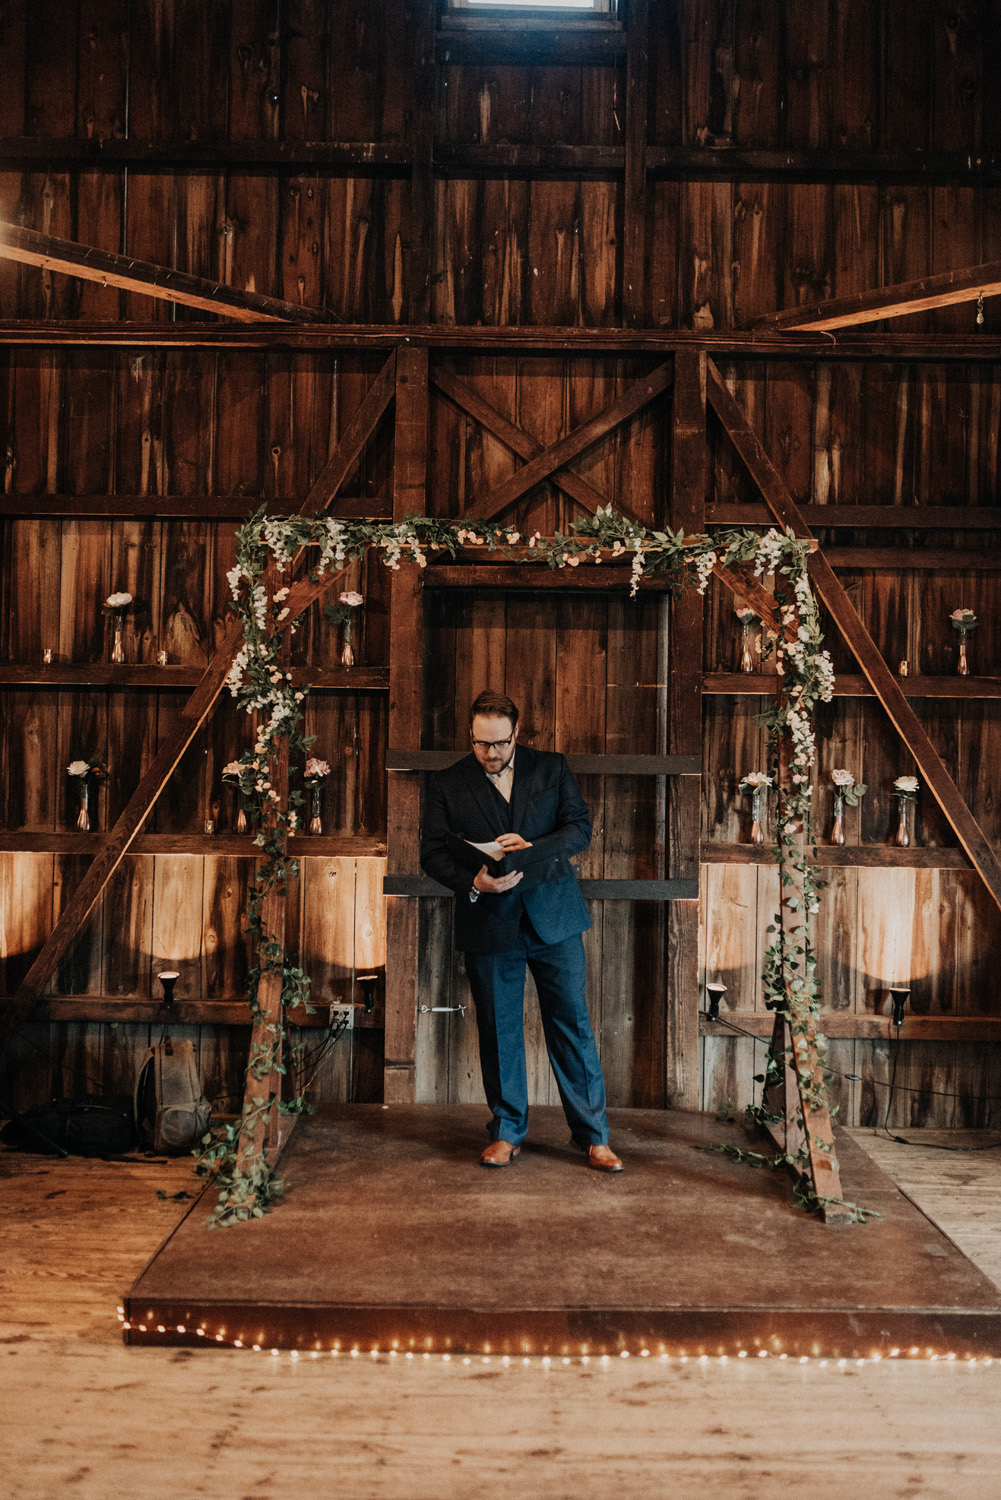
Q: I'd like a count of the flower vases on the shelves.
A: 10